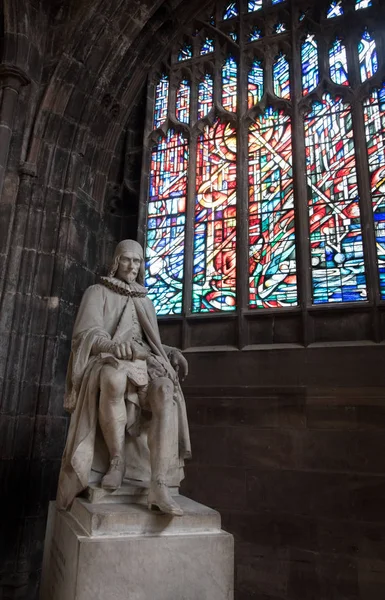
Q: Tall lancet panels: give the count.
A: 5